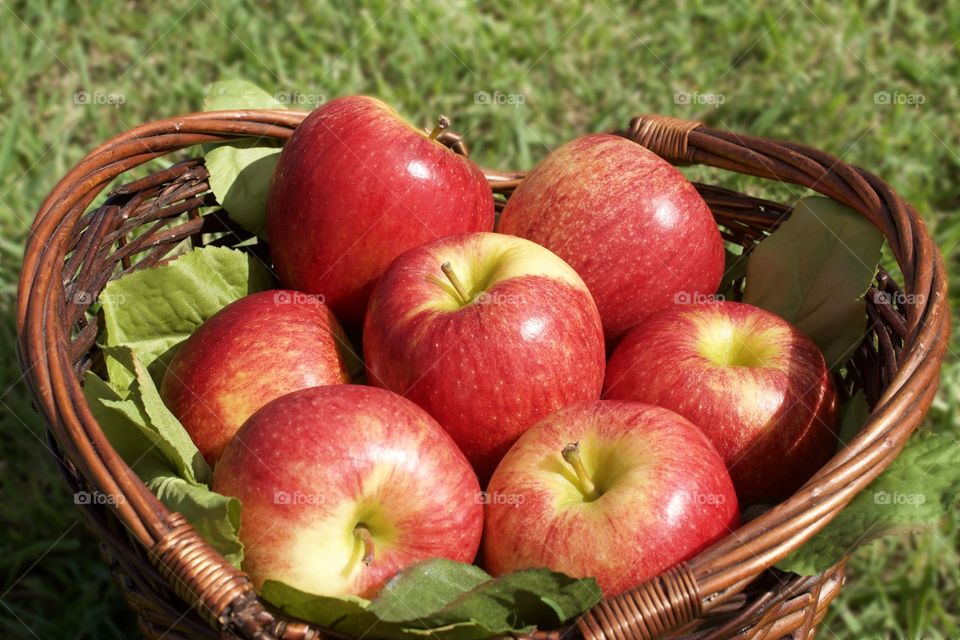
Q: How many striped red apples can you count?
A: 7